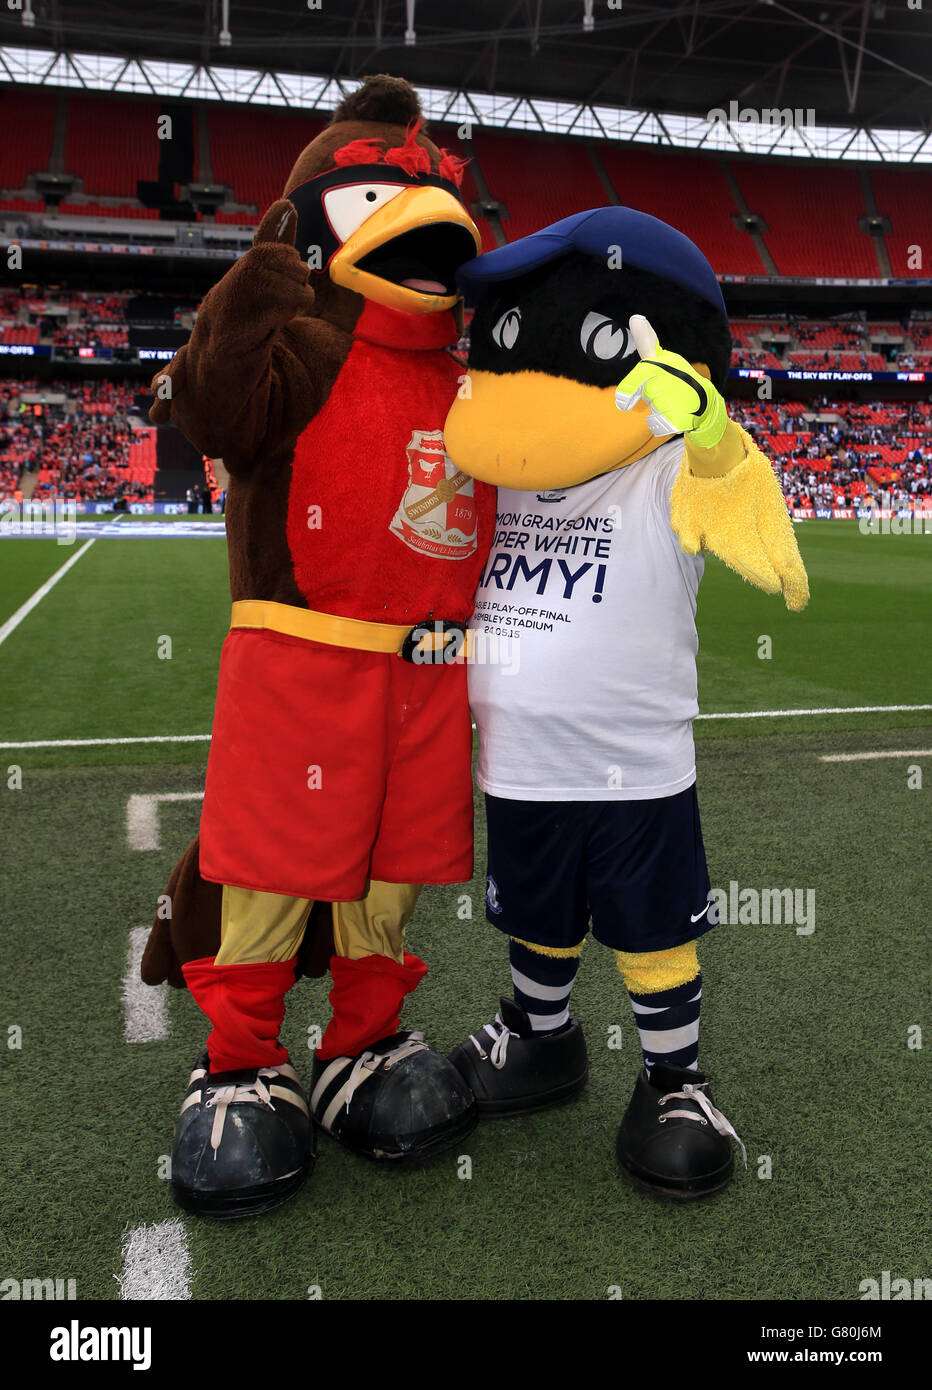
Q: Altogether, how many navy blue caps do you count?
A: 1